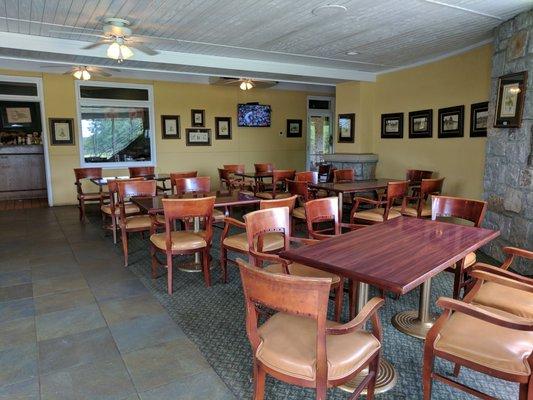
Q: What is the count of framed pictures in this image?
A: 13